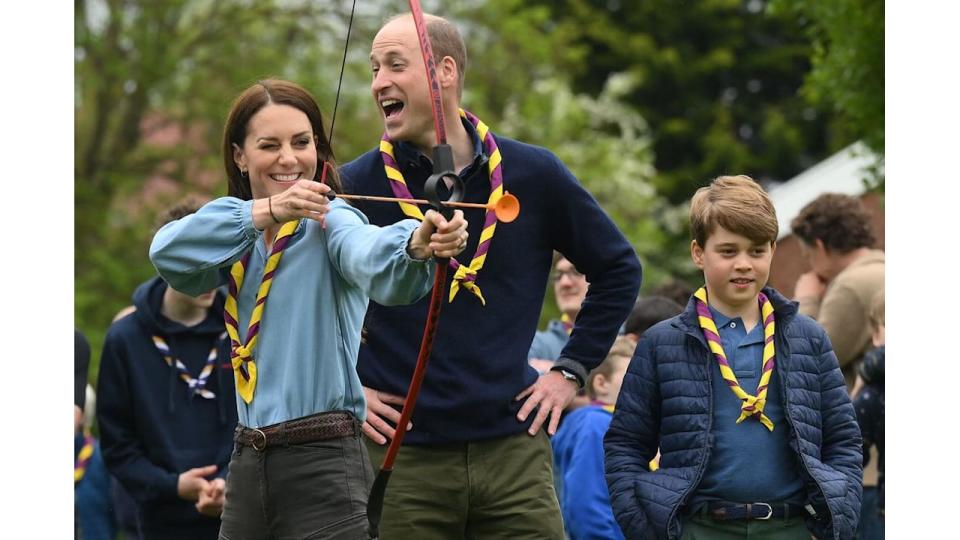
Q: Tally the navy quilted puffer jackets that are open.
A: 1